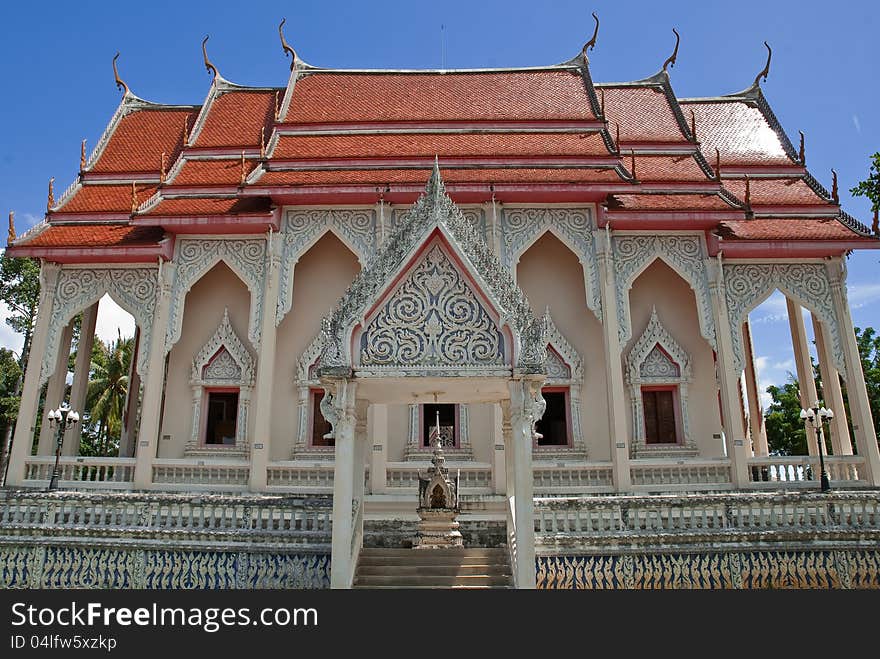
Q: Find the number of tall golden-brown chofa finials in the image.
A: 6